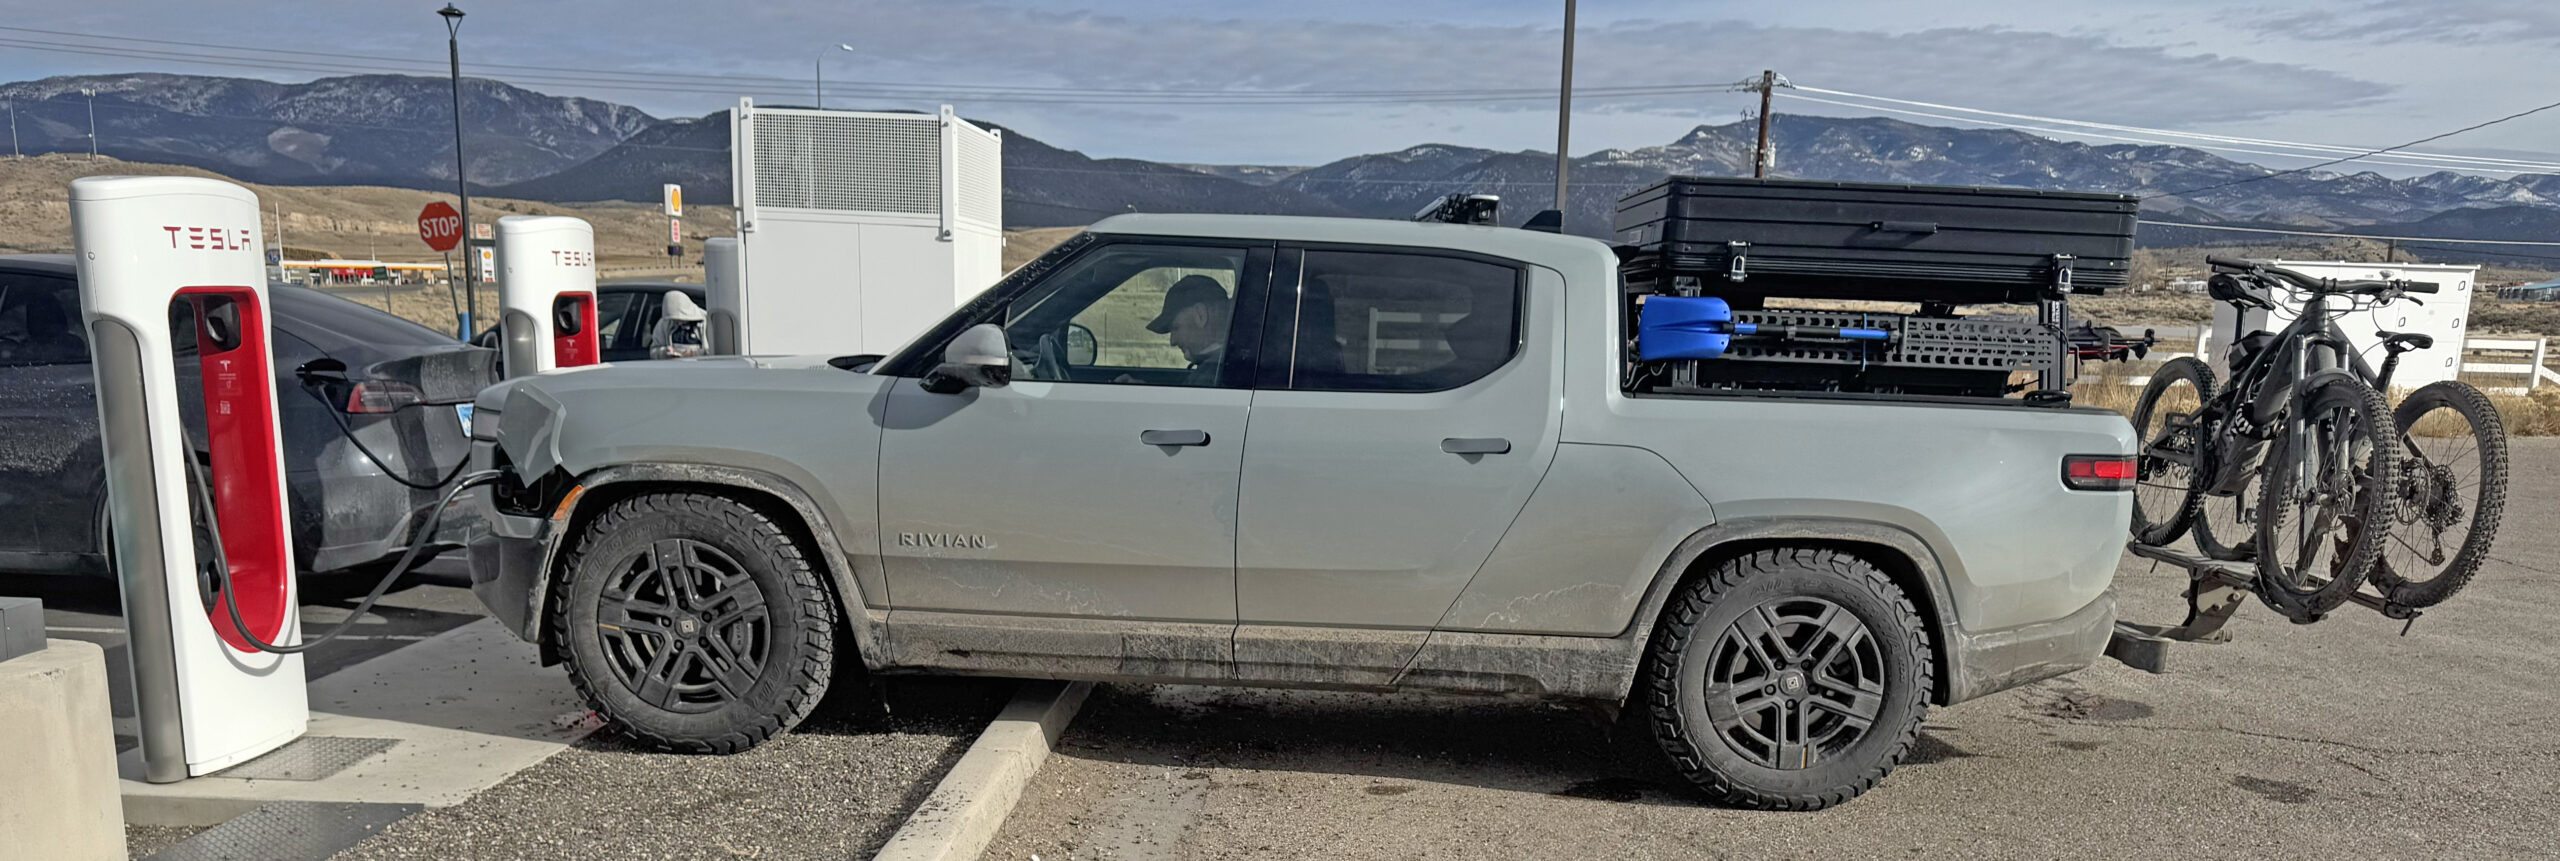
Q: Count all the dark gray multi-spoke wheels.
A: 2